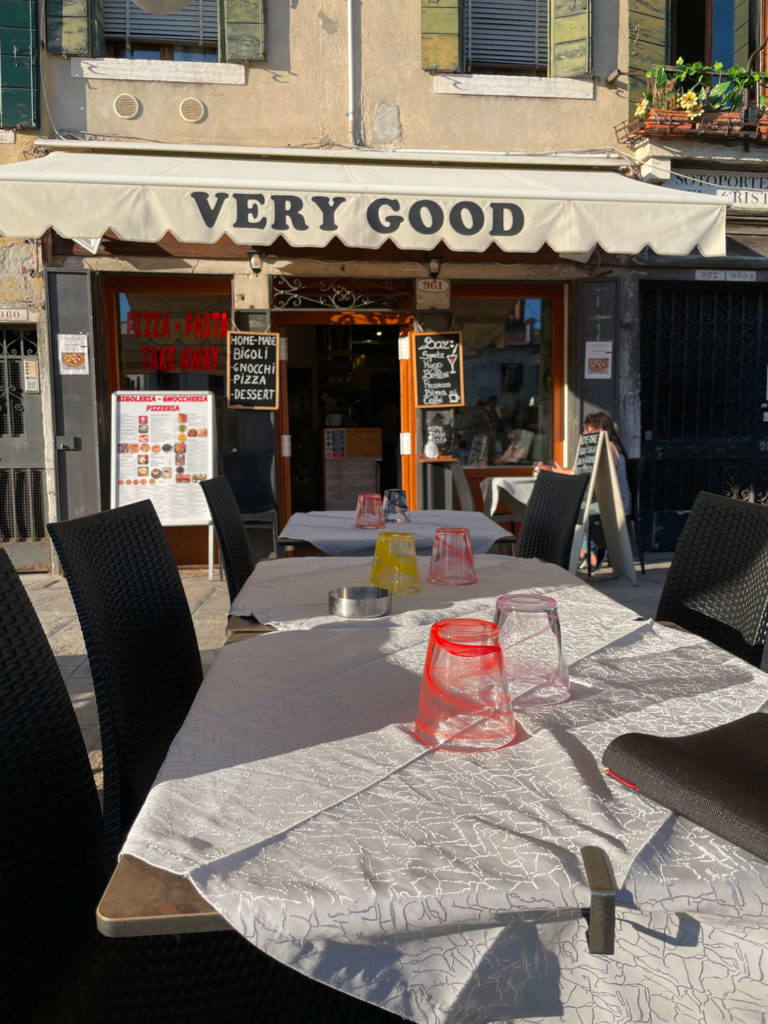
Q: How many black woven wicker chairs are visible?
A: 5